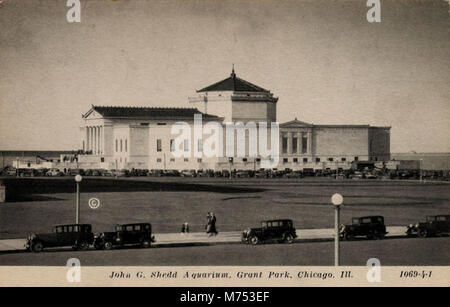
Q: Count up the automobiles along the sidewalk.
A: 5